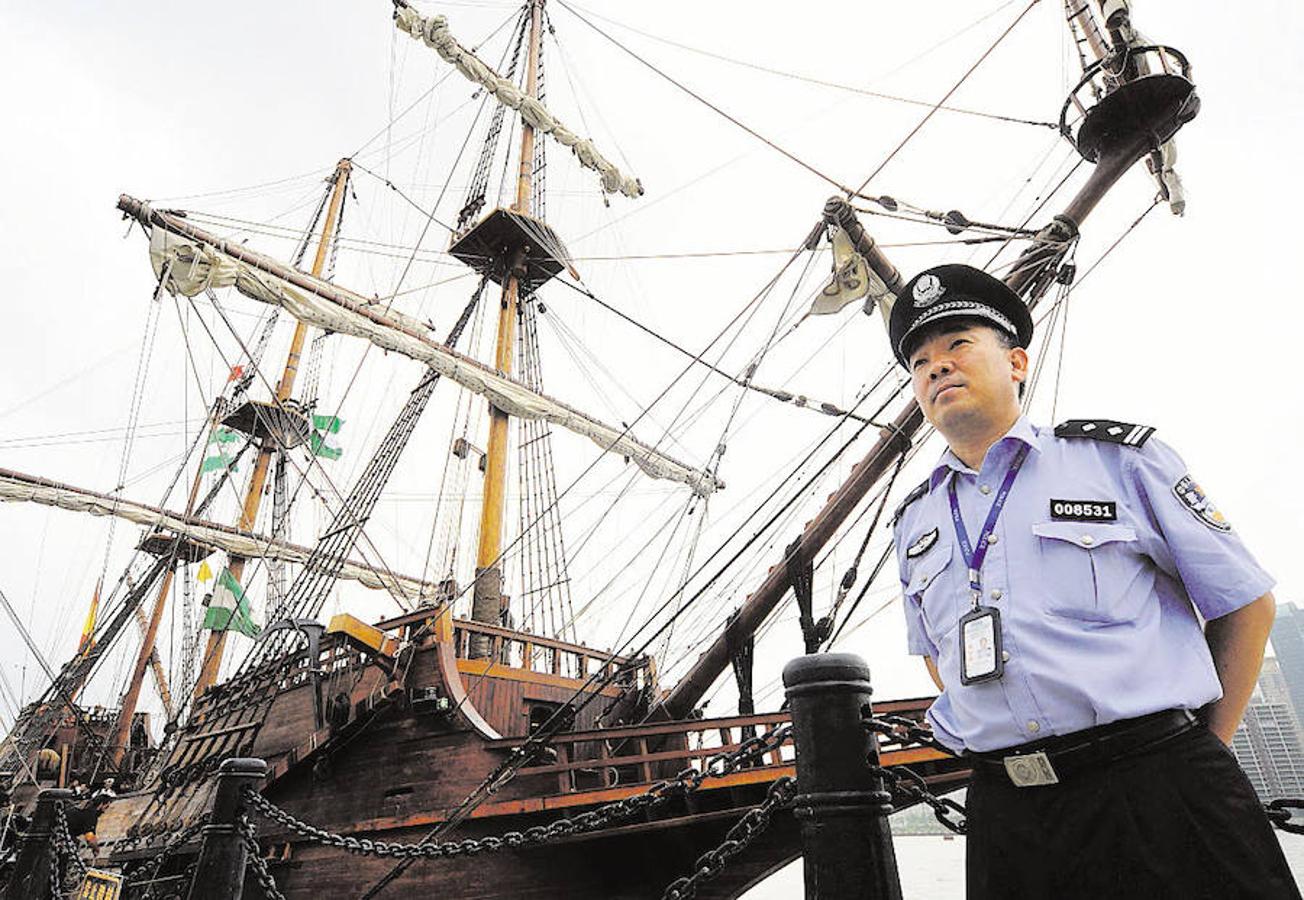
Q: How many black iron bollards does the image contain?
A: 3